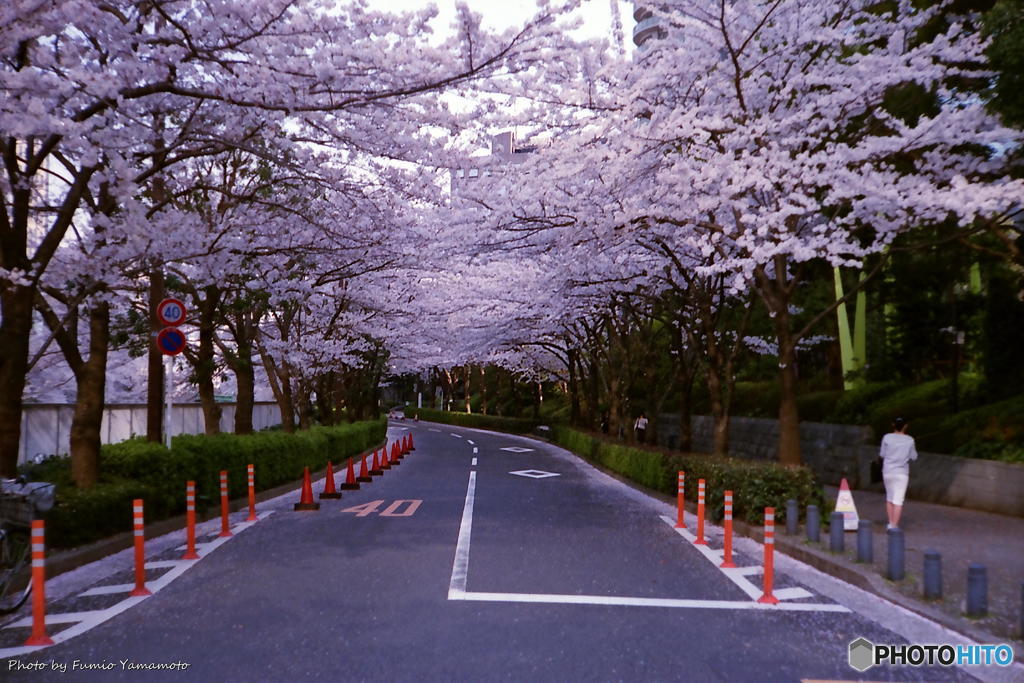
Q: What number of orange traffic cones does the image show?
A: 10